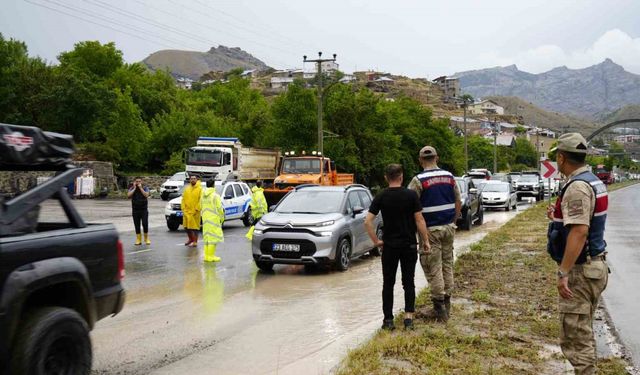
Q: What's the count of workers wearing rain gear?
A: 3